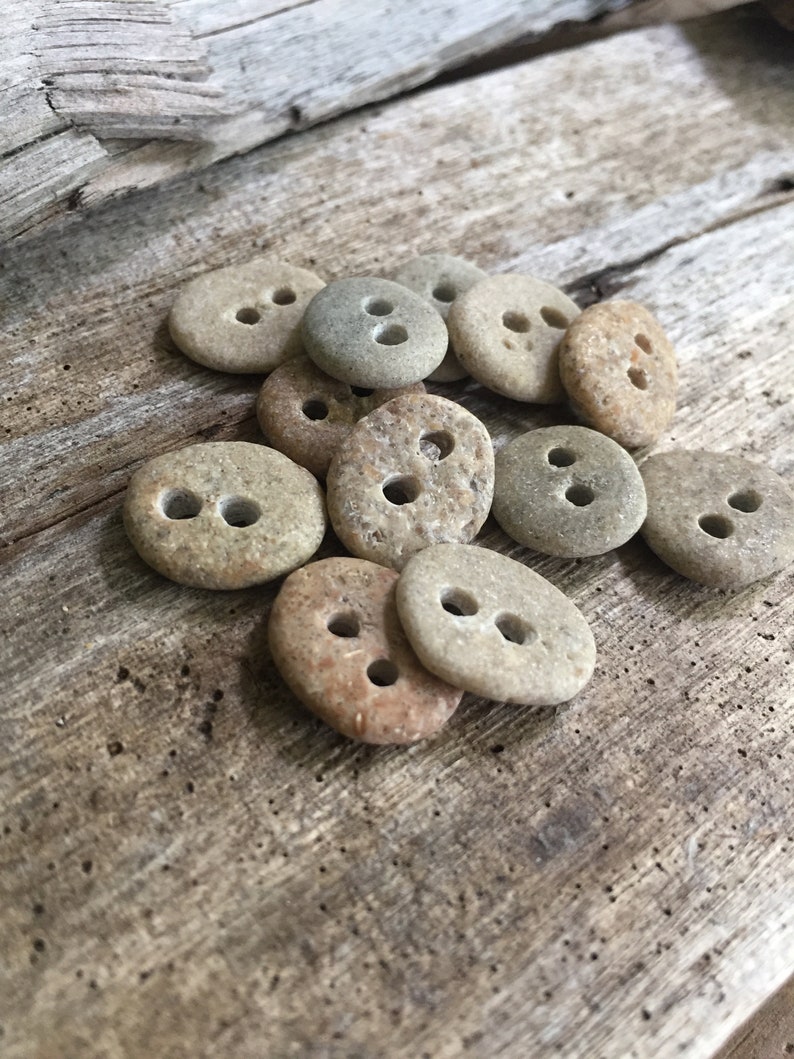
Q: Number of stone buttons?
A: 12